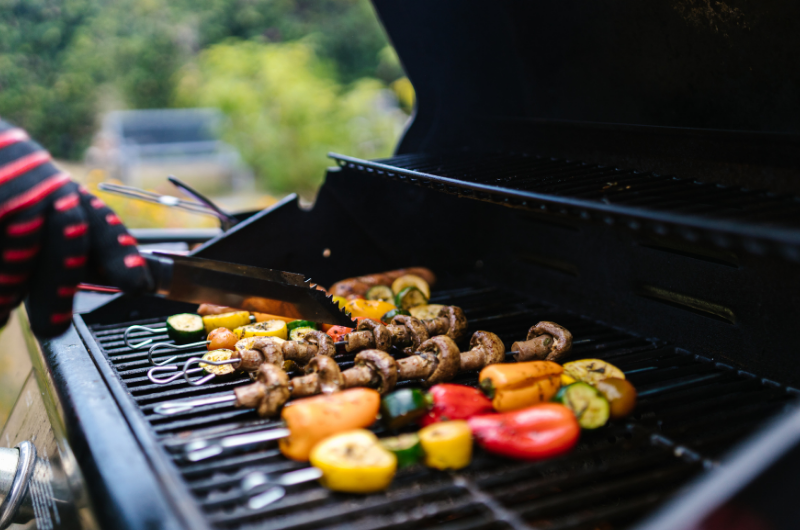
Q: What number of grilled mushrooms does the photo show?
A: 11